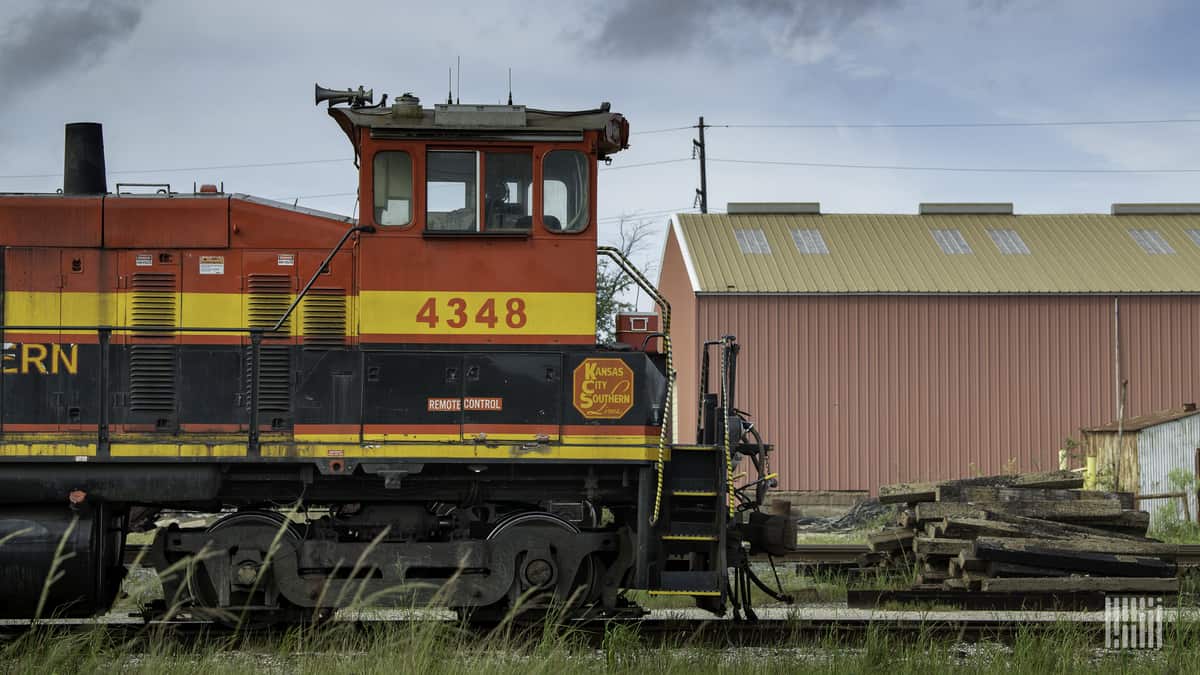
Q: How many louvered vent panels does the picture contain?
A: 5